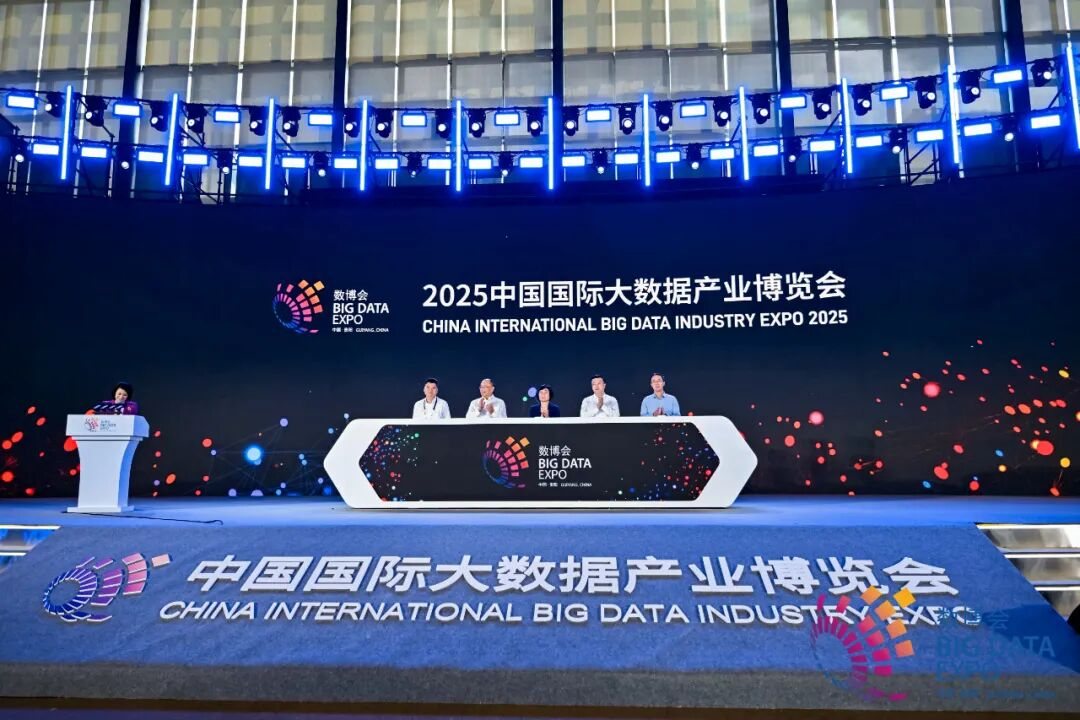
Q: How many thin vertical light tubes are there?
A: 11